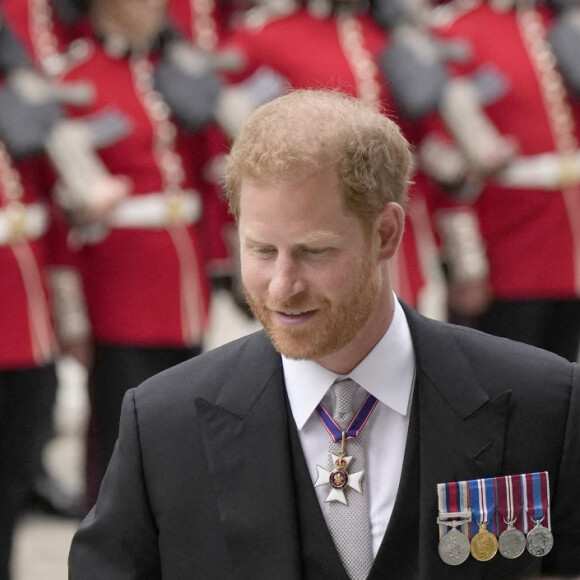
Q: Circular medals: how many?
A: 4